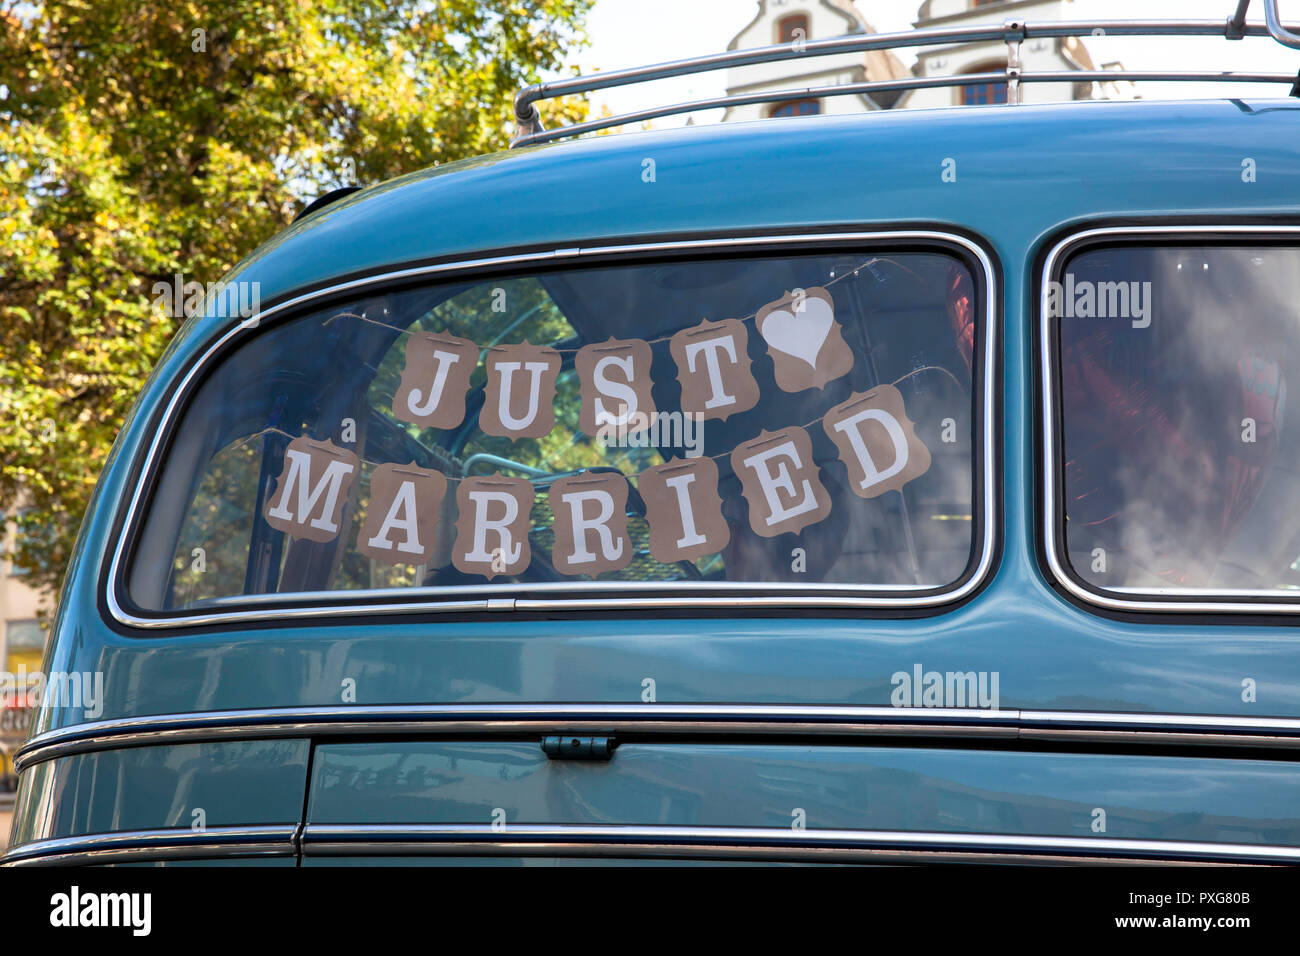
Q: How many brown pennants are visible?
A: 12